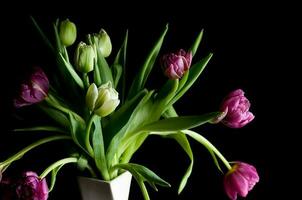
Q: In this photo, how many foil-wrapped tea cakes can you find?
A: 0